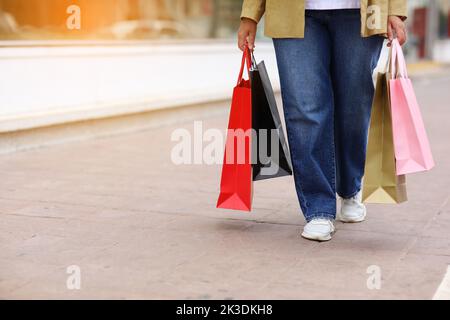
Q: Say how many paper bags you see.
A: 4